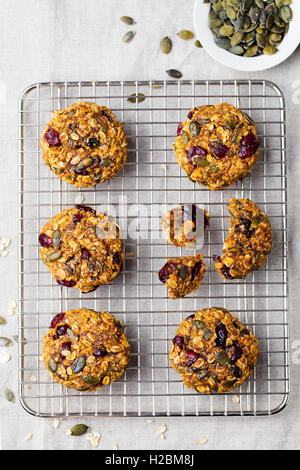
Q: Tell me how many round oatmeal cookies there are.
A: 5